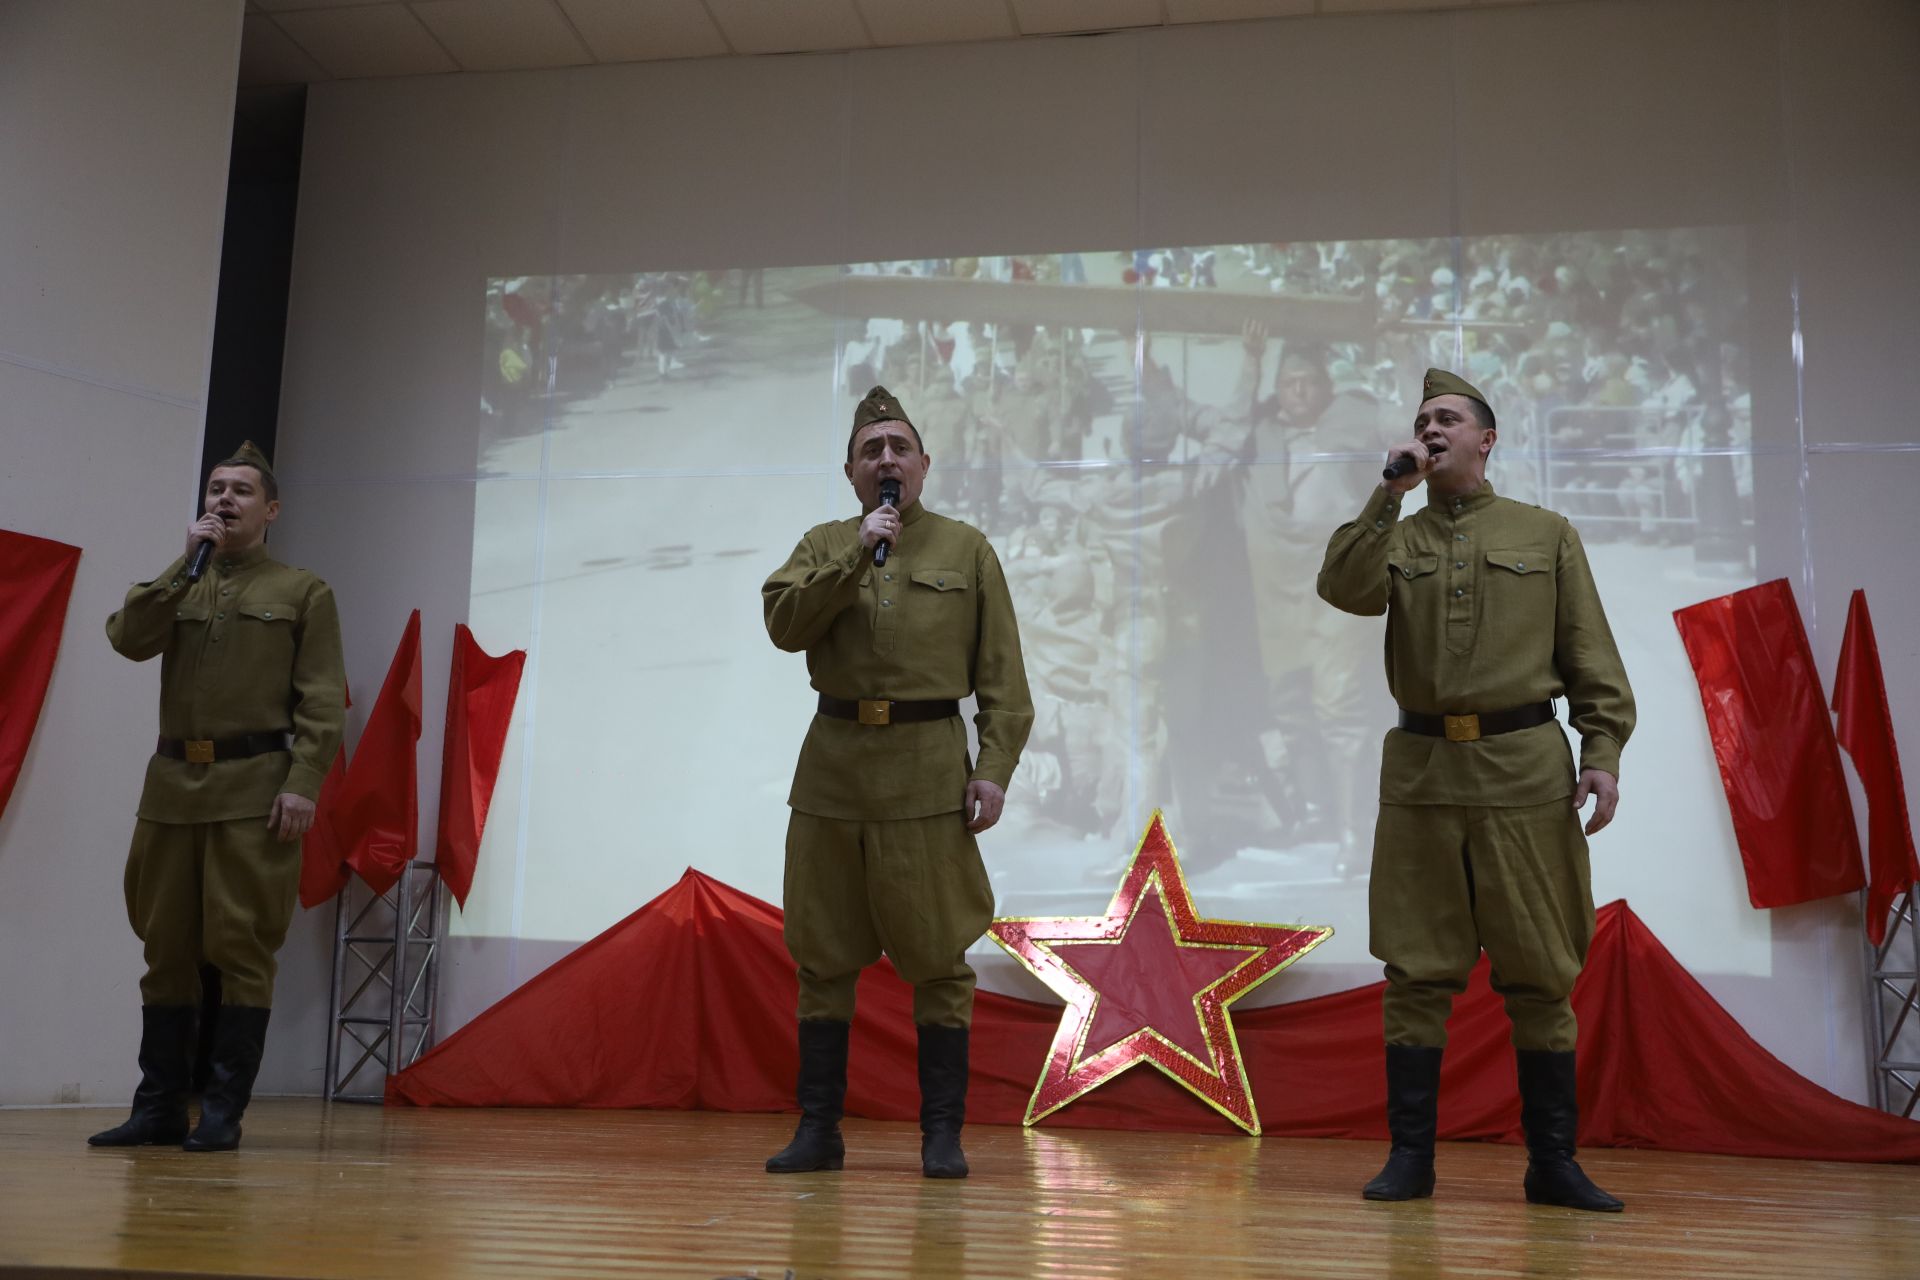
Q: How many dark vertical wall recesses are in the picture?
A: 1